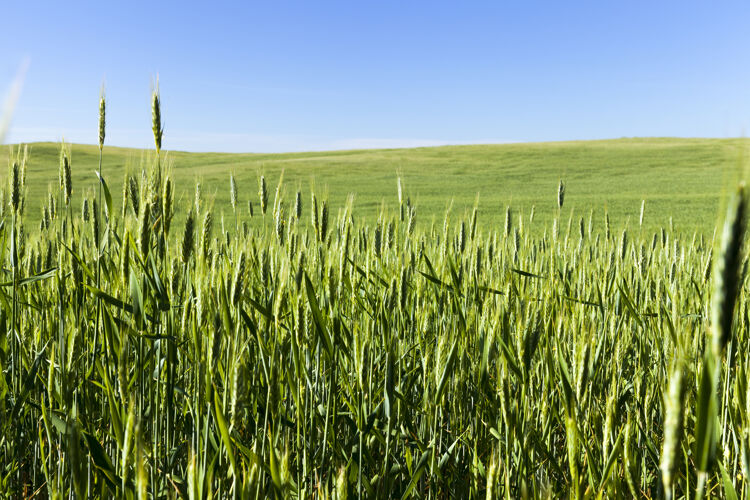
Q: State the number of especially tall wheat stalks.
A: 2